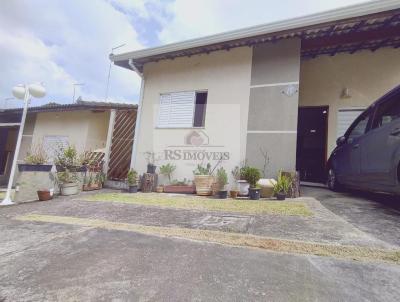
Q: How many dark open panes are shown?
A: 1